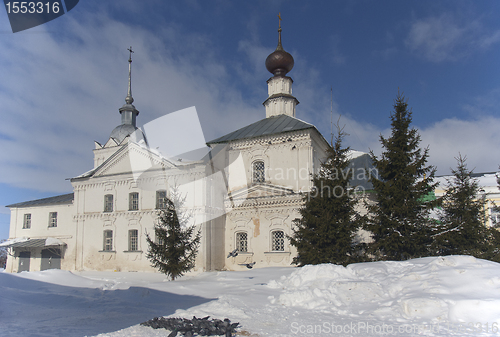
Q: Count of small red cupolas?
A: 1